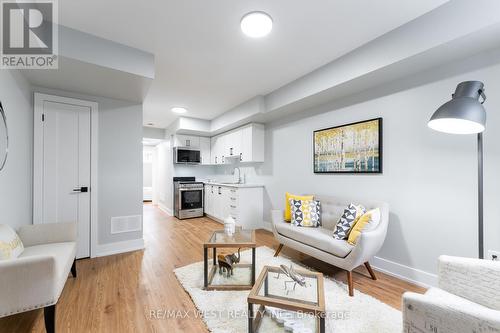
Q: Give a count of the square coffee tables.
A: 2